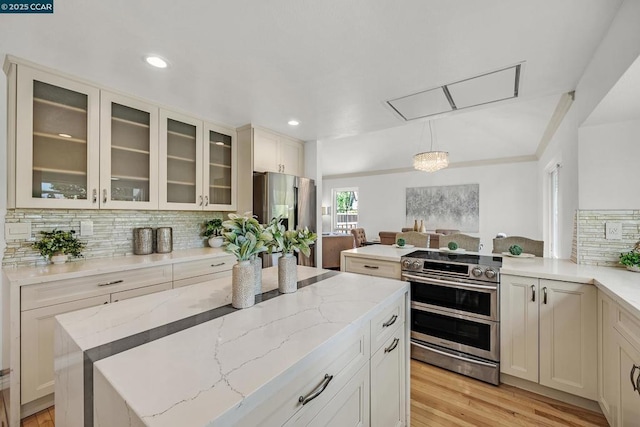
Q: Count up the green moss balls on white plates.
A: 3